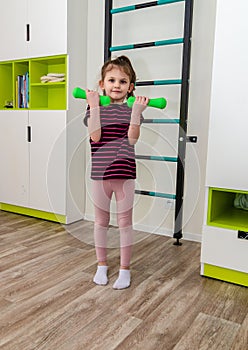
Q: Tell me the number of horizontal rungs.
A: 6